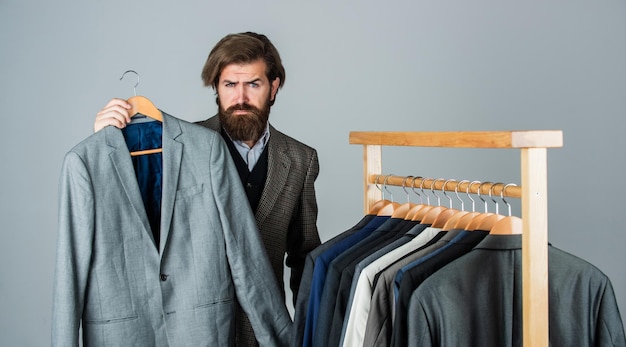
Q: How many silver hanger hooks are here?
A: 13